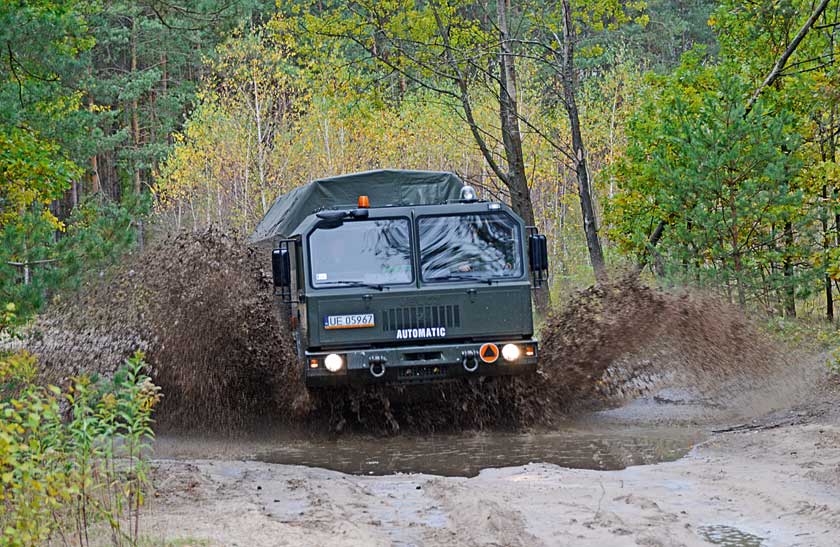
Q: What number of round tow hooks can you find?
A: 2